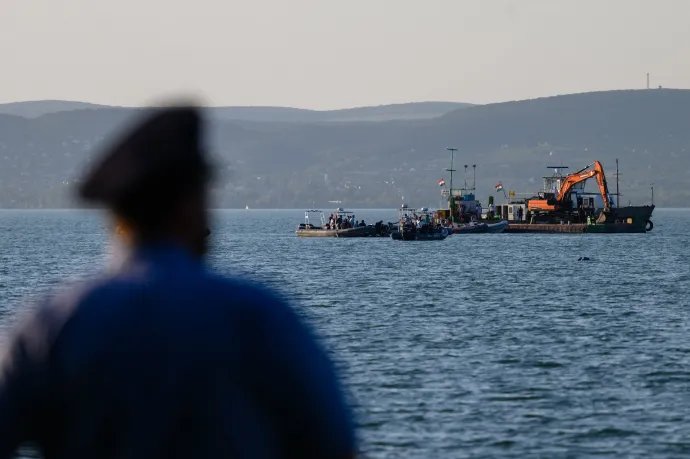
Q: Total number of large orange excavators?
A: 1